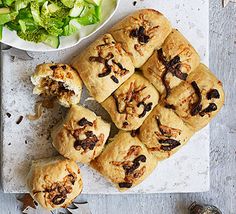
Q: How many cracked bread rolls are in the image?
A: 1